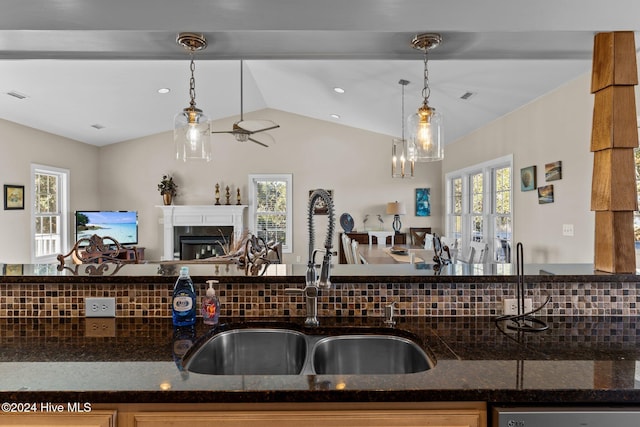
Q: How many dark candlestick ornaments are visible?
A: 3